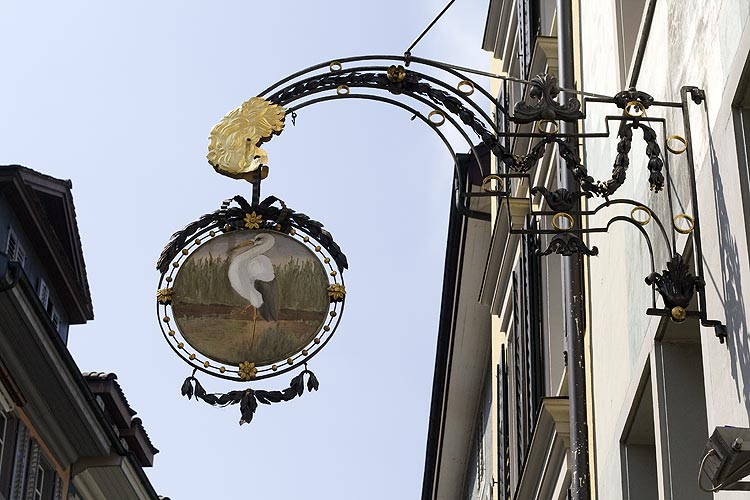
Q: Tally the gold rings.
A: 11